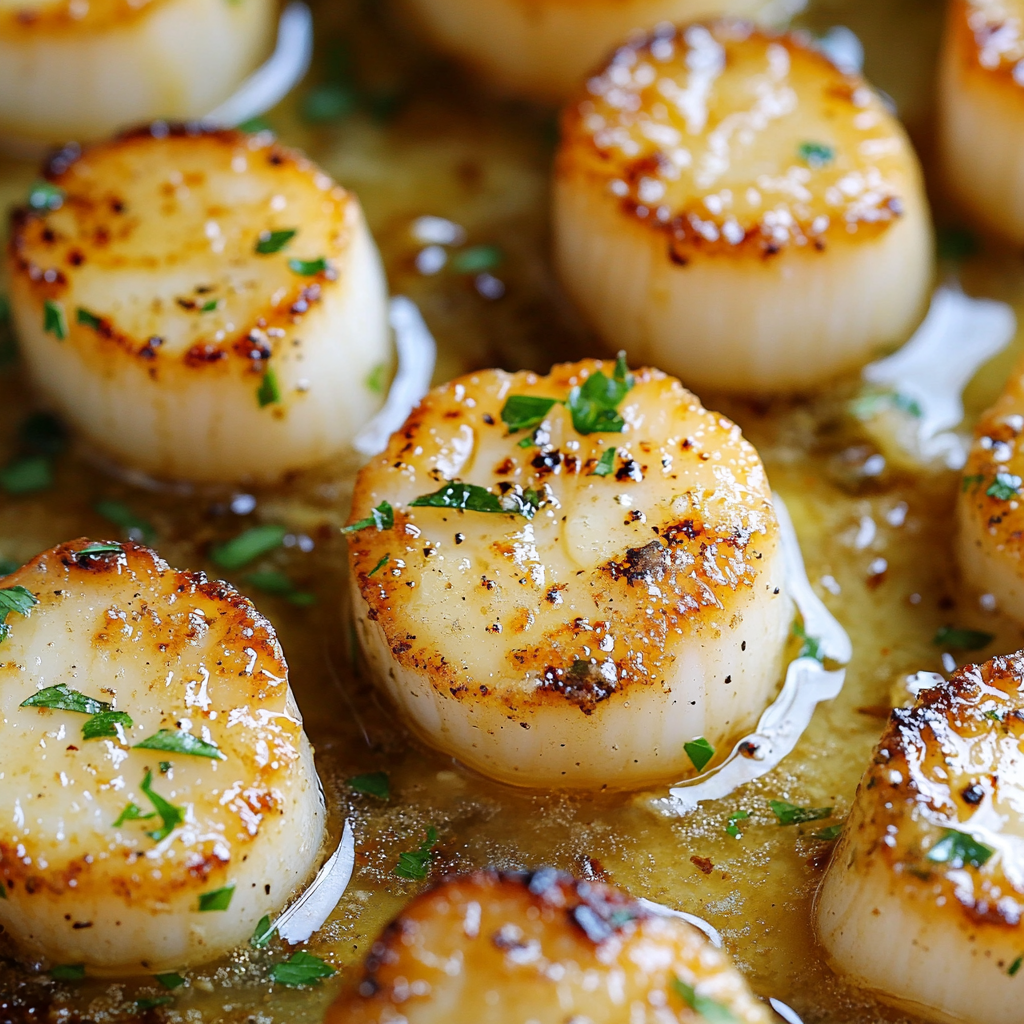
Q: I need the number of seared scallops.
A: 10